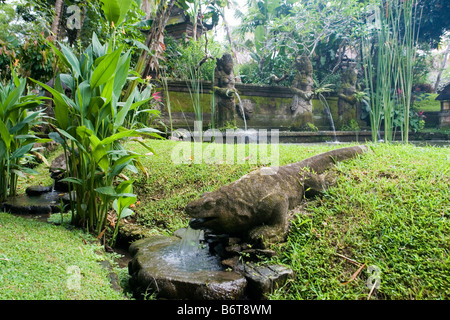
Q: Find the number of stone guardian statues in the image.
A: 3